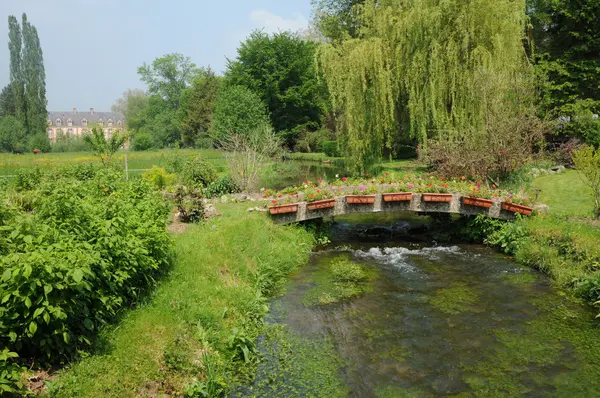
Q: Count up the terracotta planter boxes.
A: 7